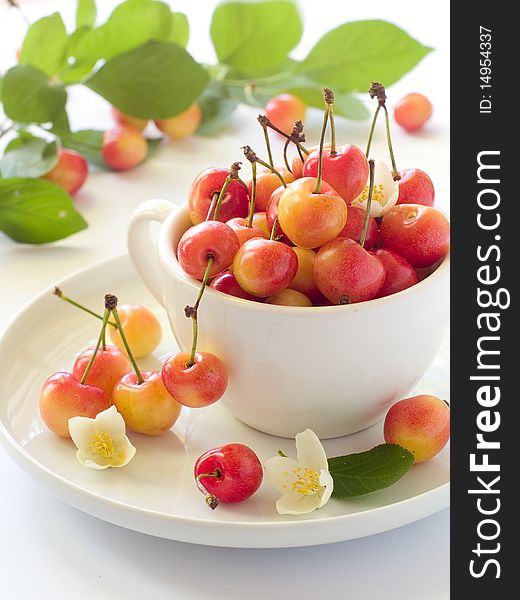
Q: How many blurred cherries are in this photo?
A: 6